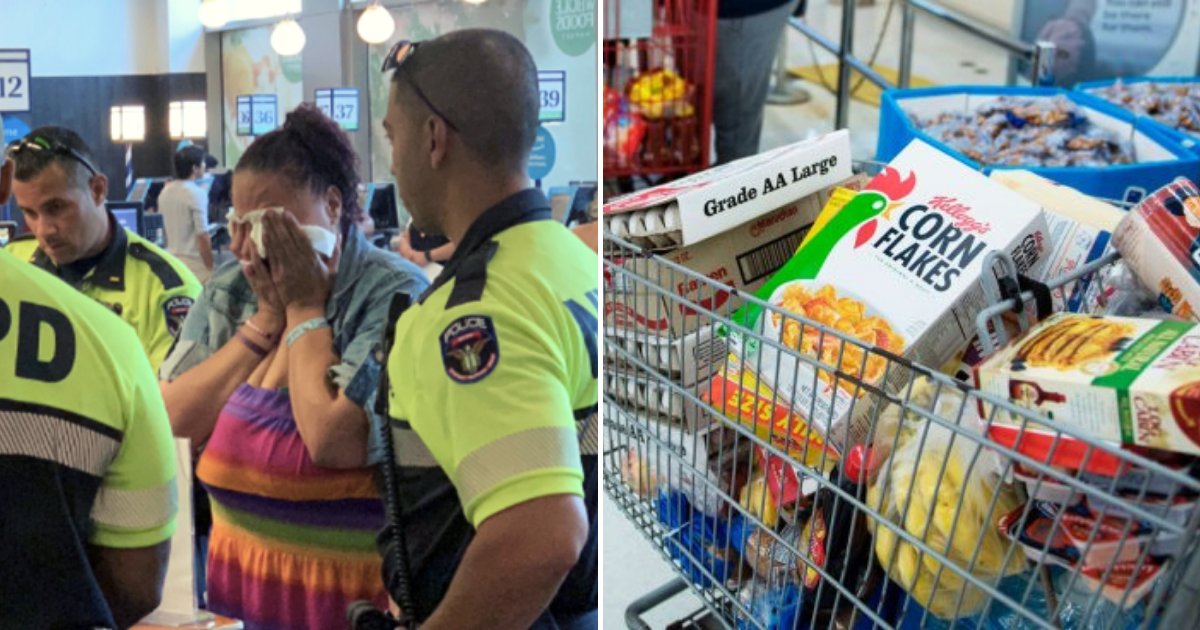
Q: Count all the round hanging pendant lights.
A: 3